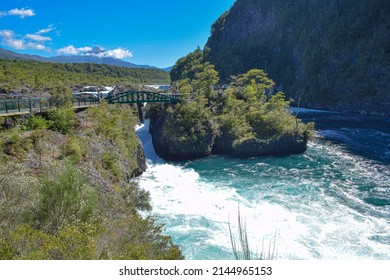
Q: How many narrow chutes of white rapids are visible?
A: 1